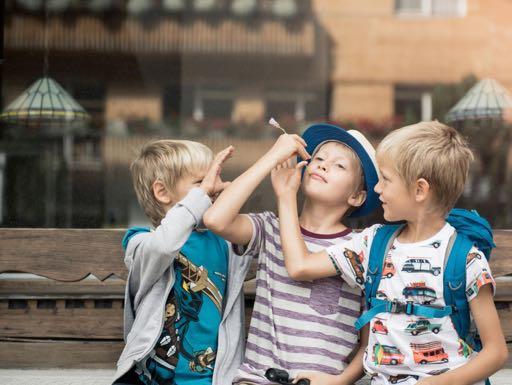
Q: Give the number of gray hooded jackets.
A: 1